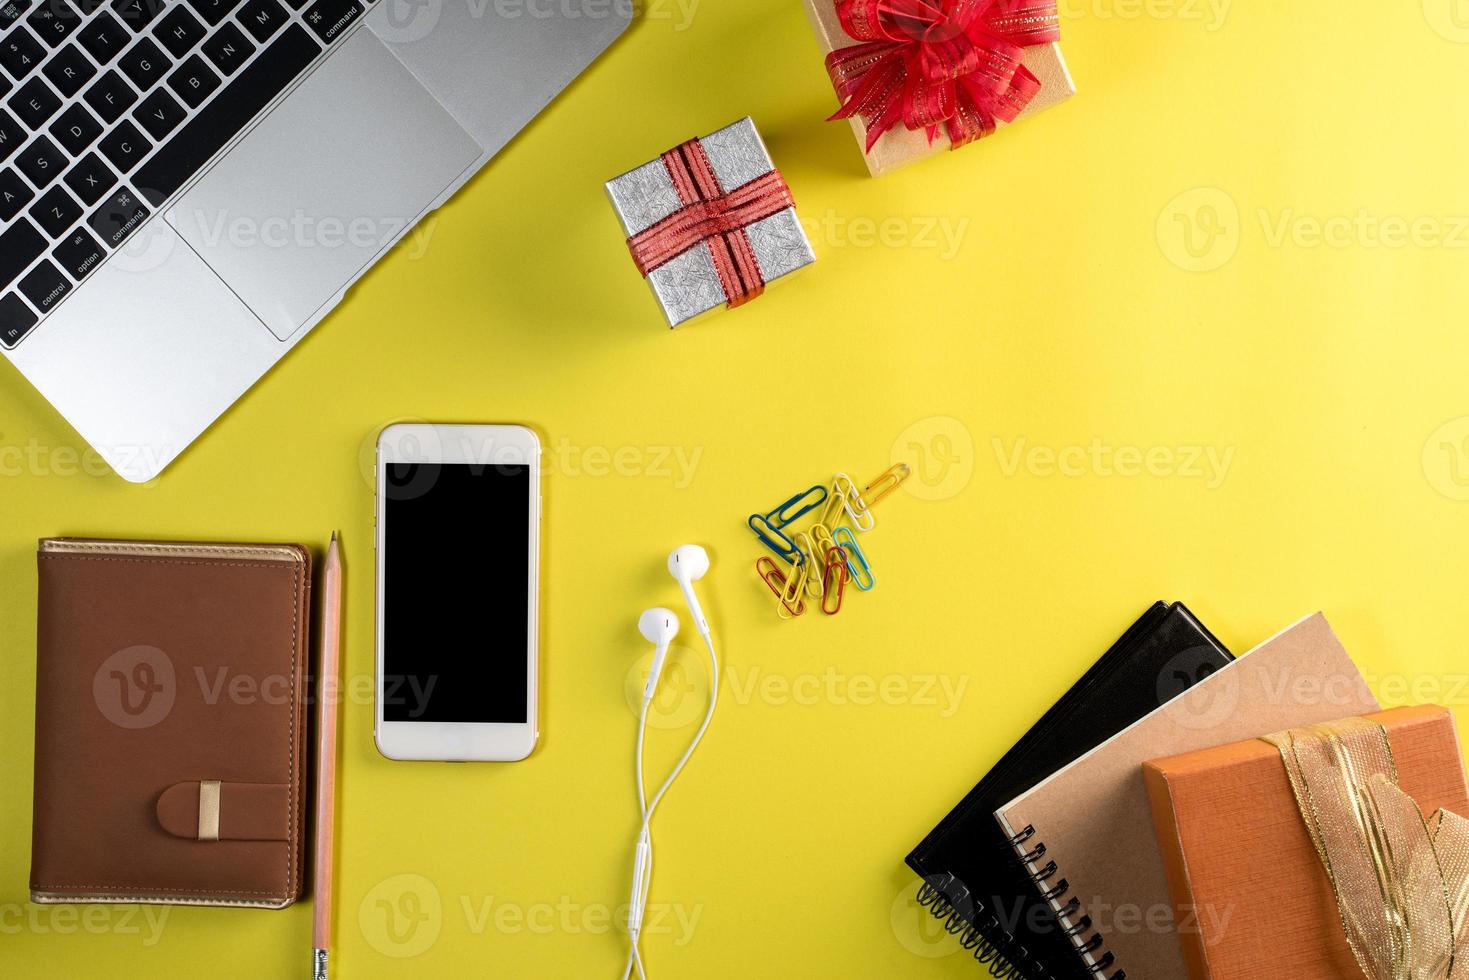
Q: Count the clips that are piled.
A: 11